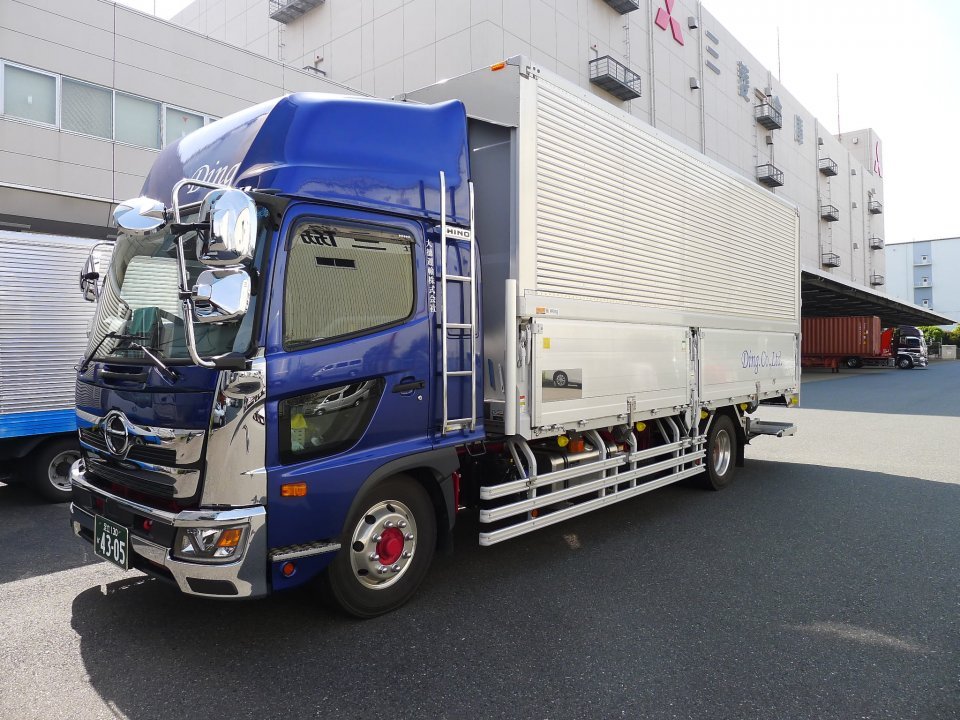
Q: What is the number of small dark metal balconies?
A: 11